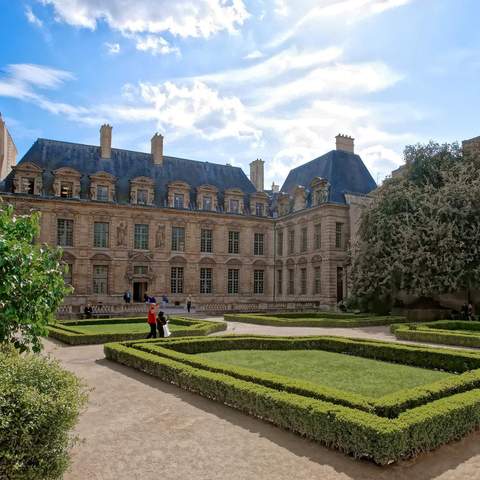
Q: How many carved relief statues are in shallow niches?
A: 2